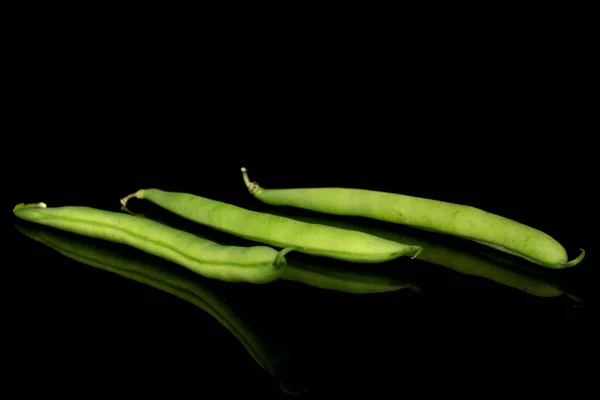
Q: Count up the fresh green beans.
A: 3